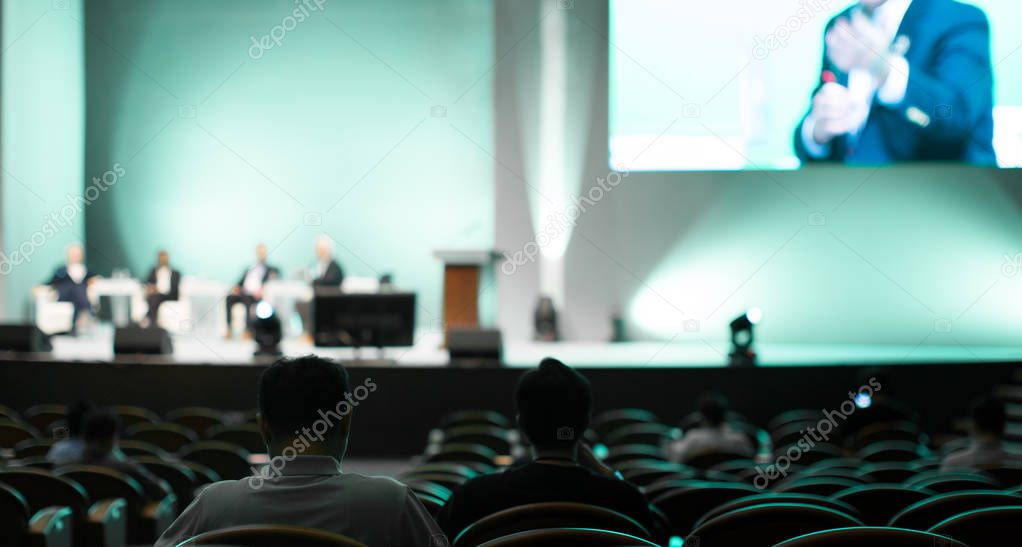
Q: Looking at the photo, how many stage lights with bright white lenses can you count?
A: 2